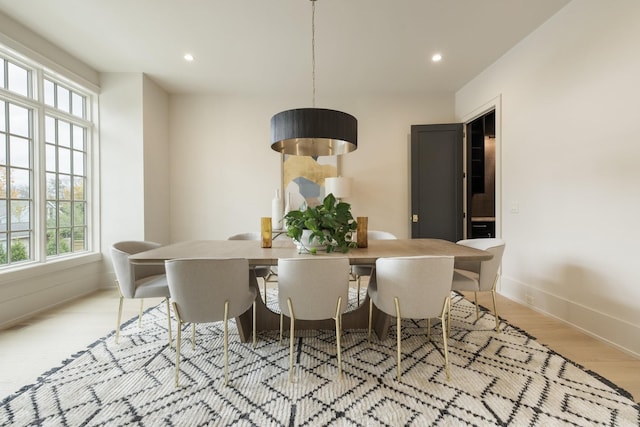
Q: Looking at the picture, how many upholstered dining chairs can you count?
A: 7